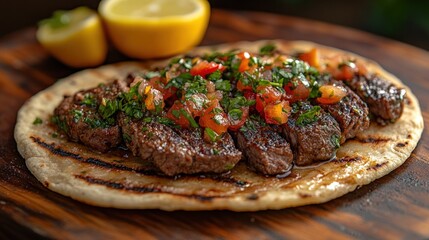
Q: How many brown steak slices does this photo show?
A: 6